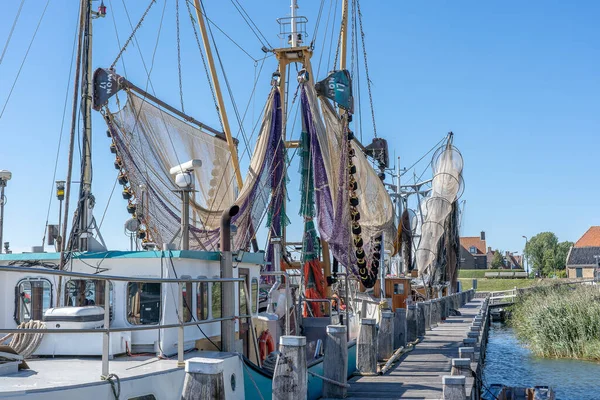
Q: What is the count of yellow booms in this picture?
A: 2